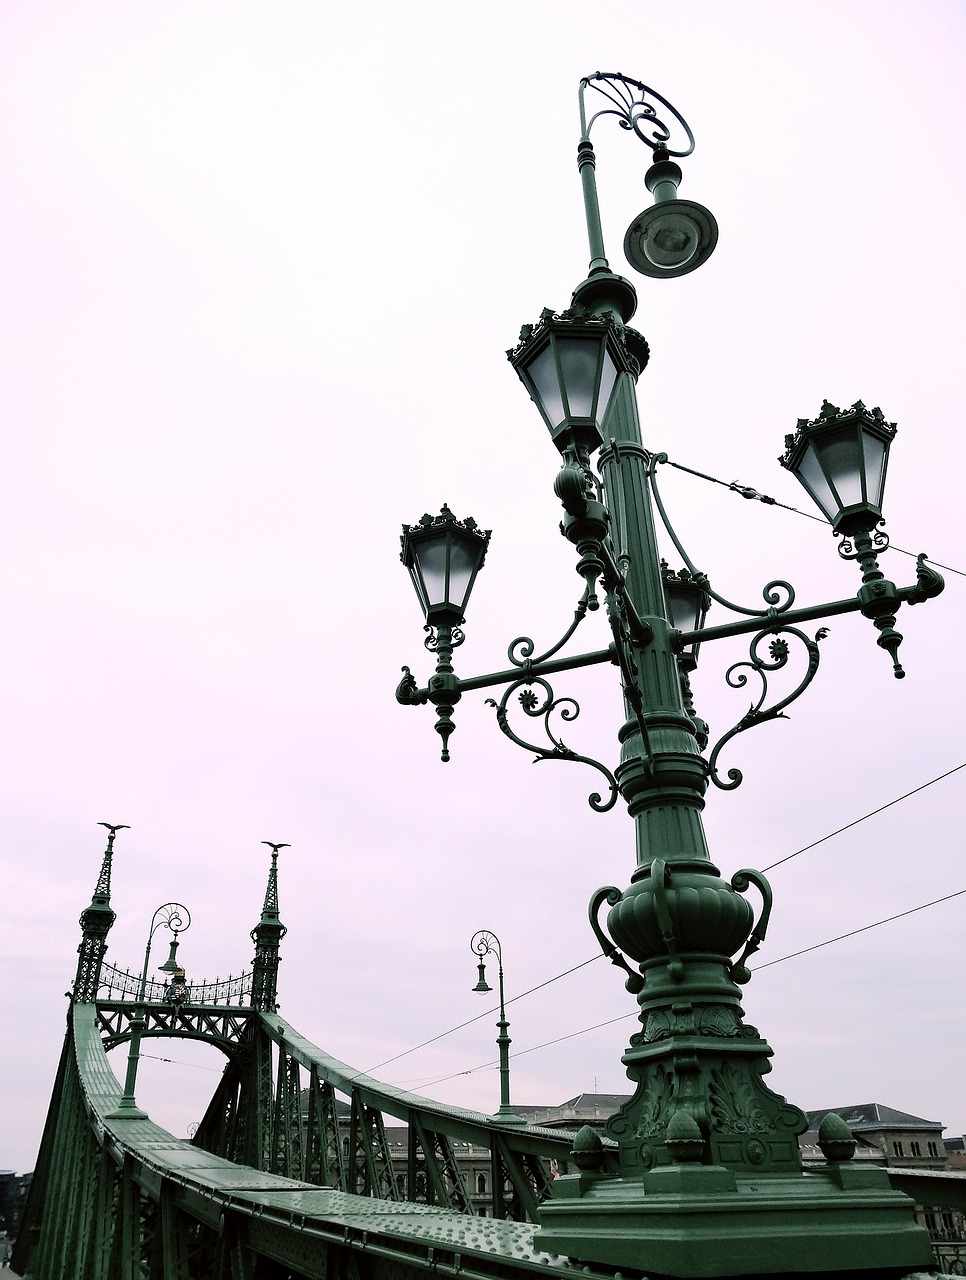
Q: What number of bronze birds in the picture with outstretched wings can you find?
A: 2